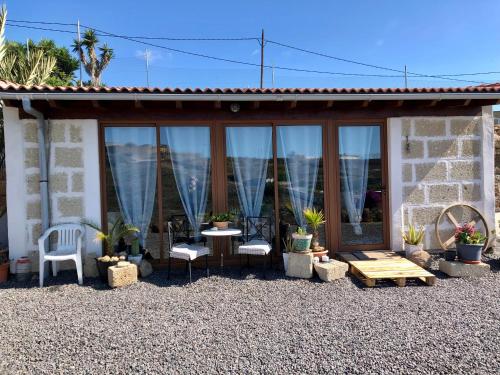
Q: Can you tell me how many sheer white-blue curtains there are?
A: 5